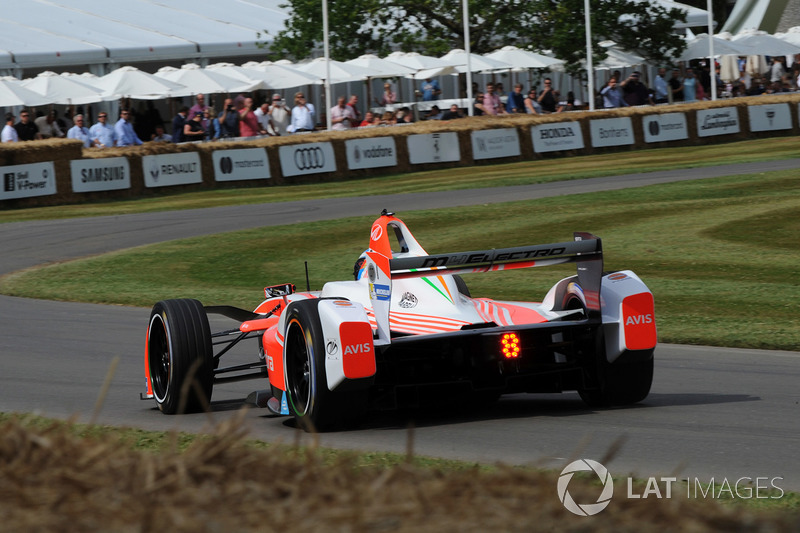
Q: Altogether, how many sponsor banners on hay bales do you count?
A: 13